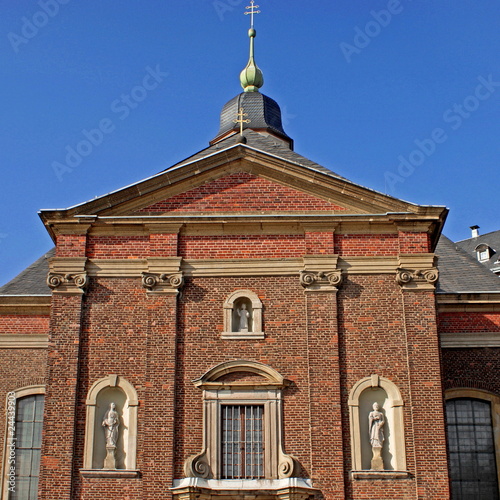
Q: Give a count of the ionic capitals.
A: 4